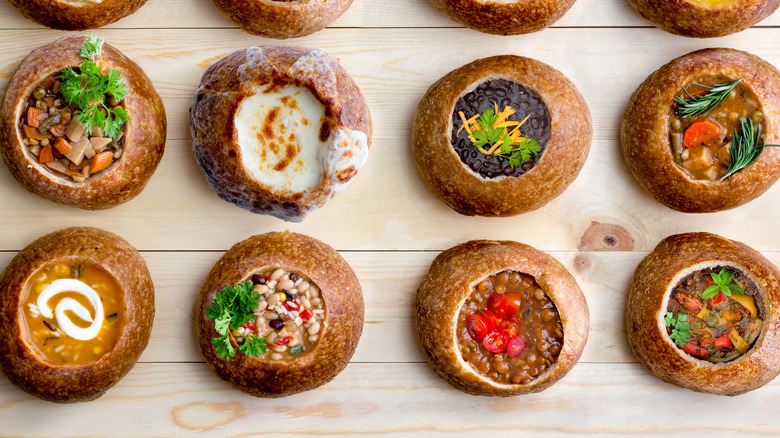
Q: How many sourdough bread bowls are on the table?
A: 12